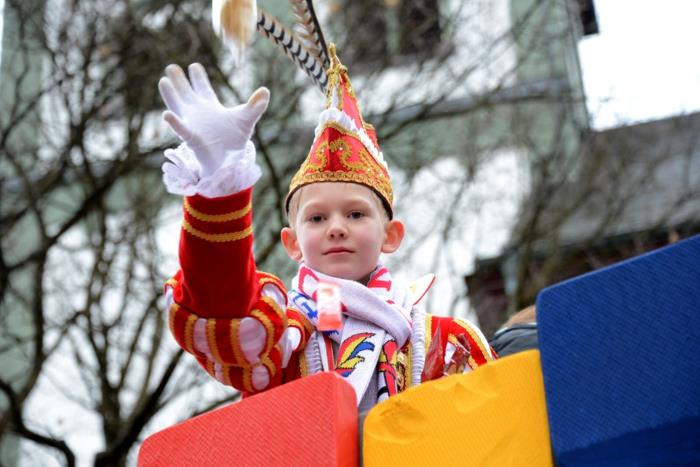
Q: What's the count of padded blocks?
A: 3